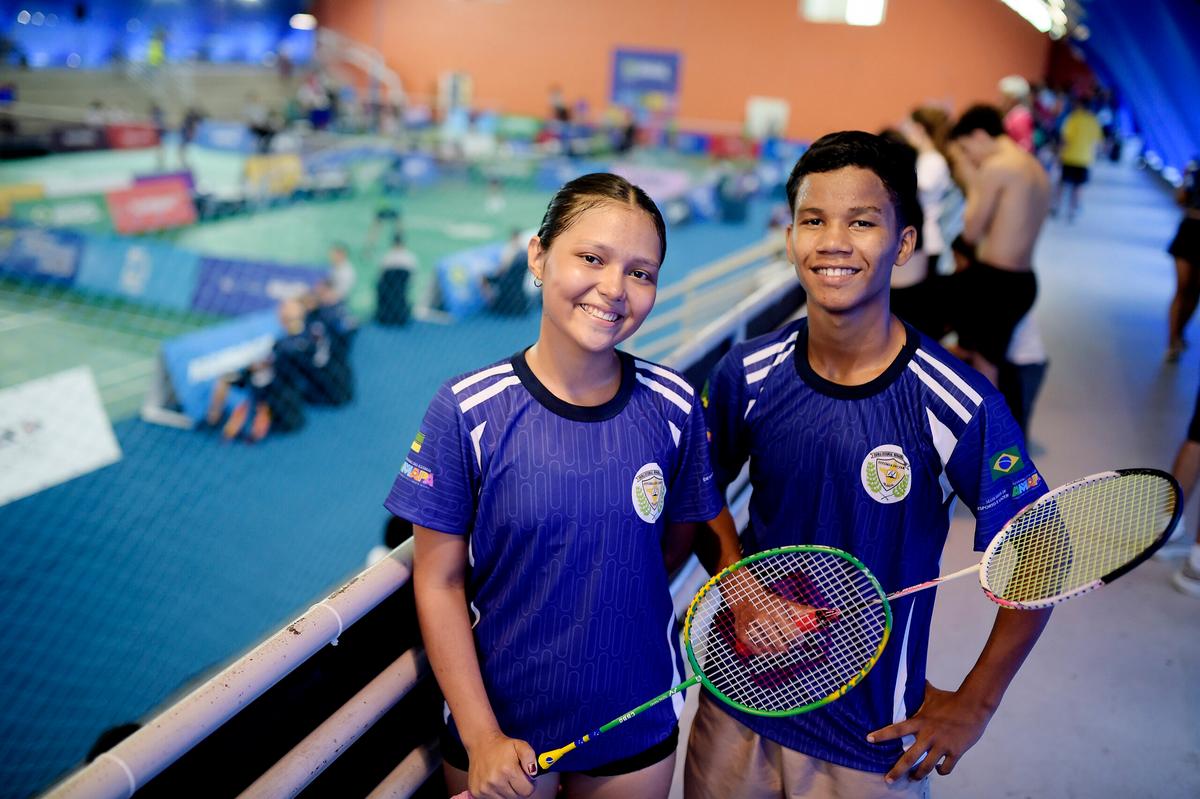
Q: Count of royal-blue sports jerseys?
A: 2